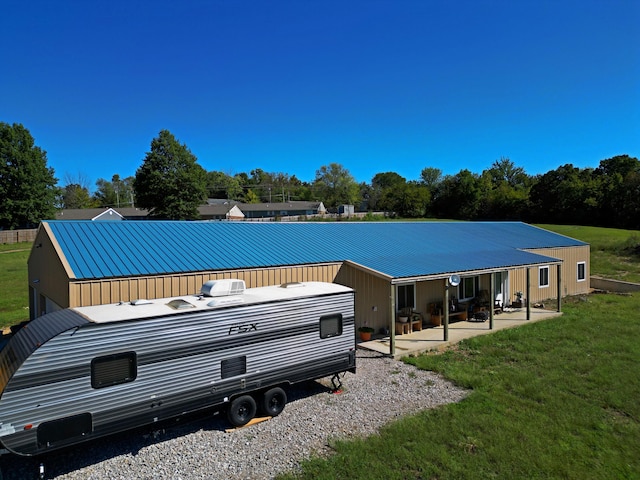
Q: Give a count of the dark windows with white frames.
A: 4